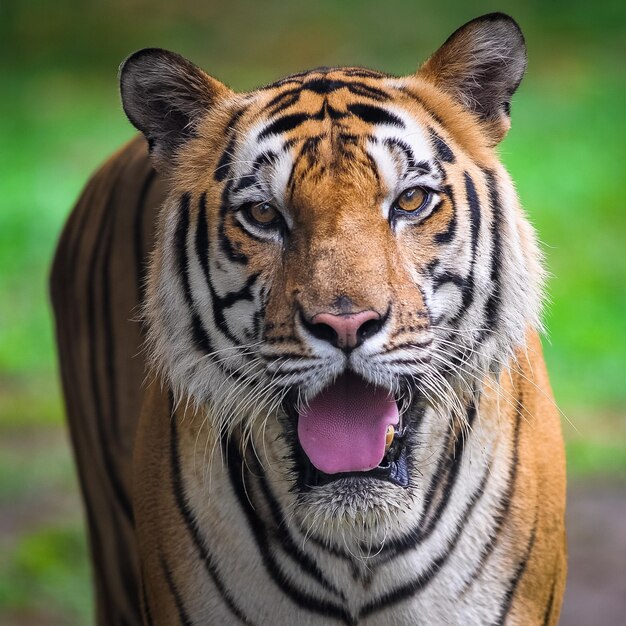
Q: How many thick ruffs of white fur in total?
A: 2